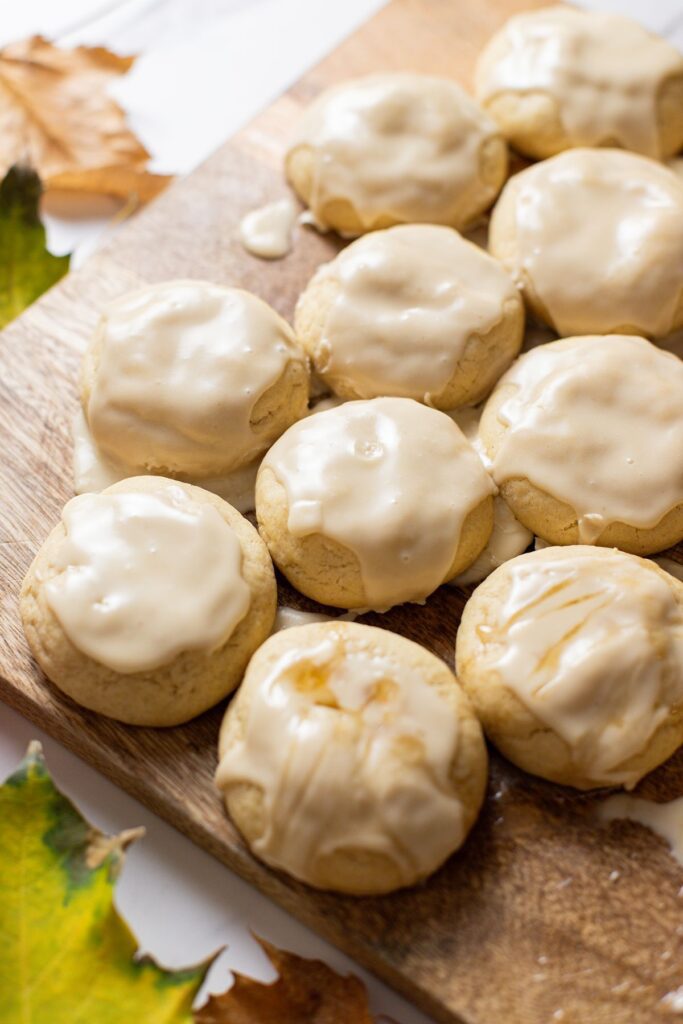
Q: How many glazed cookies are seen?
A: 10